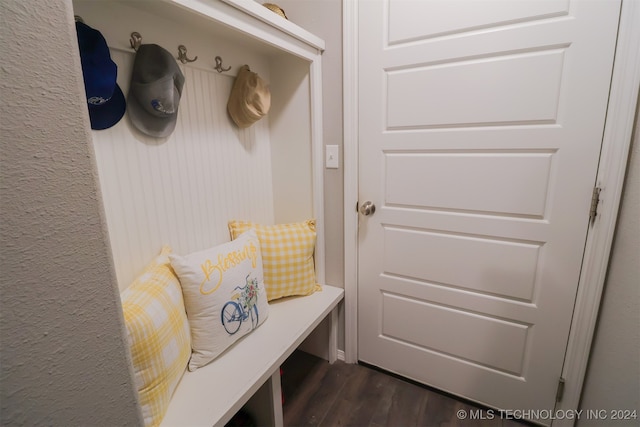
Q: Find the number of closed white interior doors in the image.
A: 1